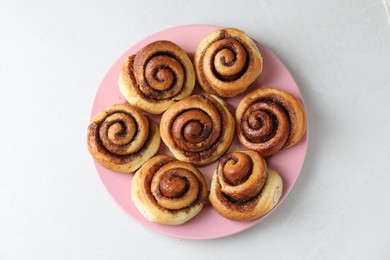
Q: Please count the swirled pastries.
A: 7